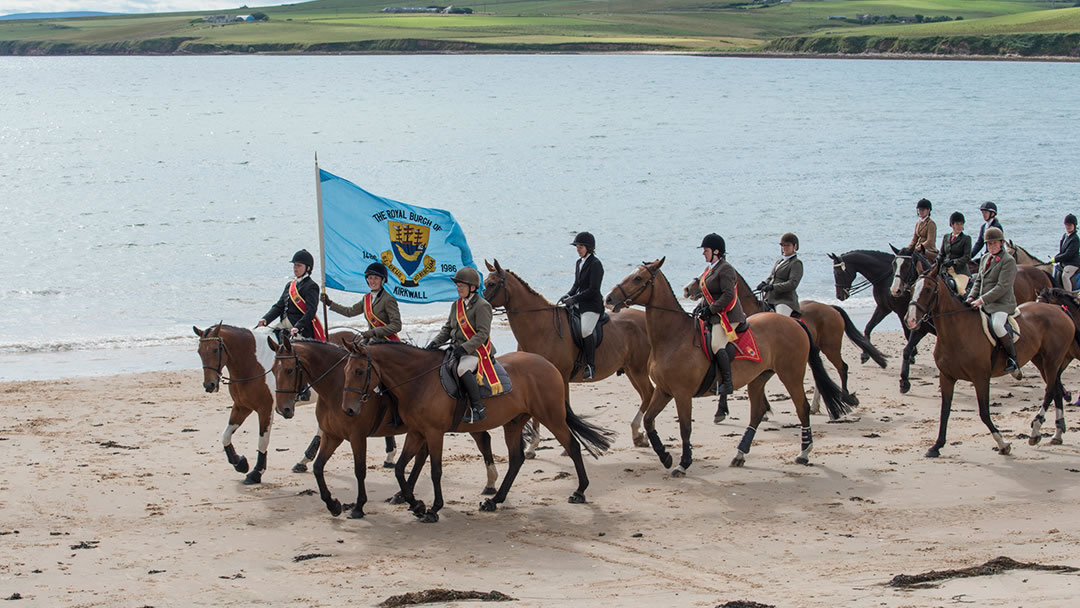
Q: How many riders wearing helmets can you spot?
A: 11